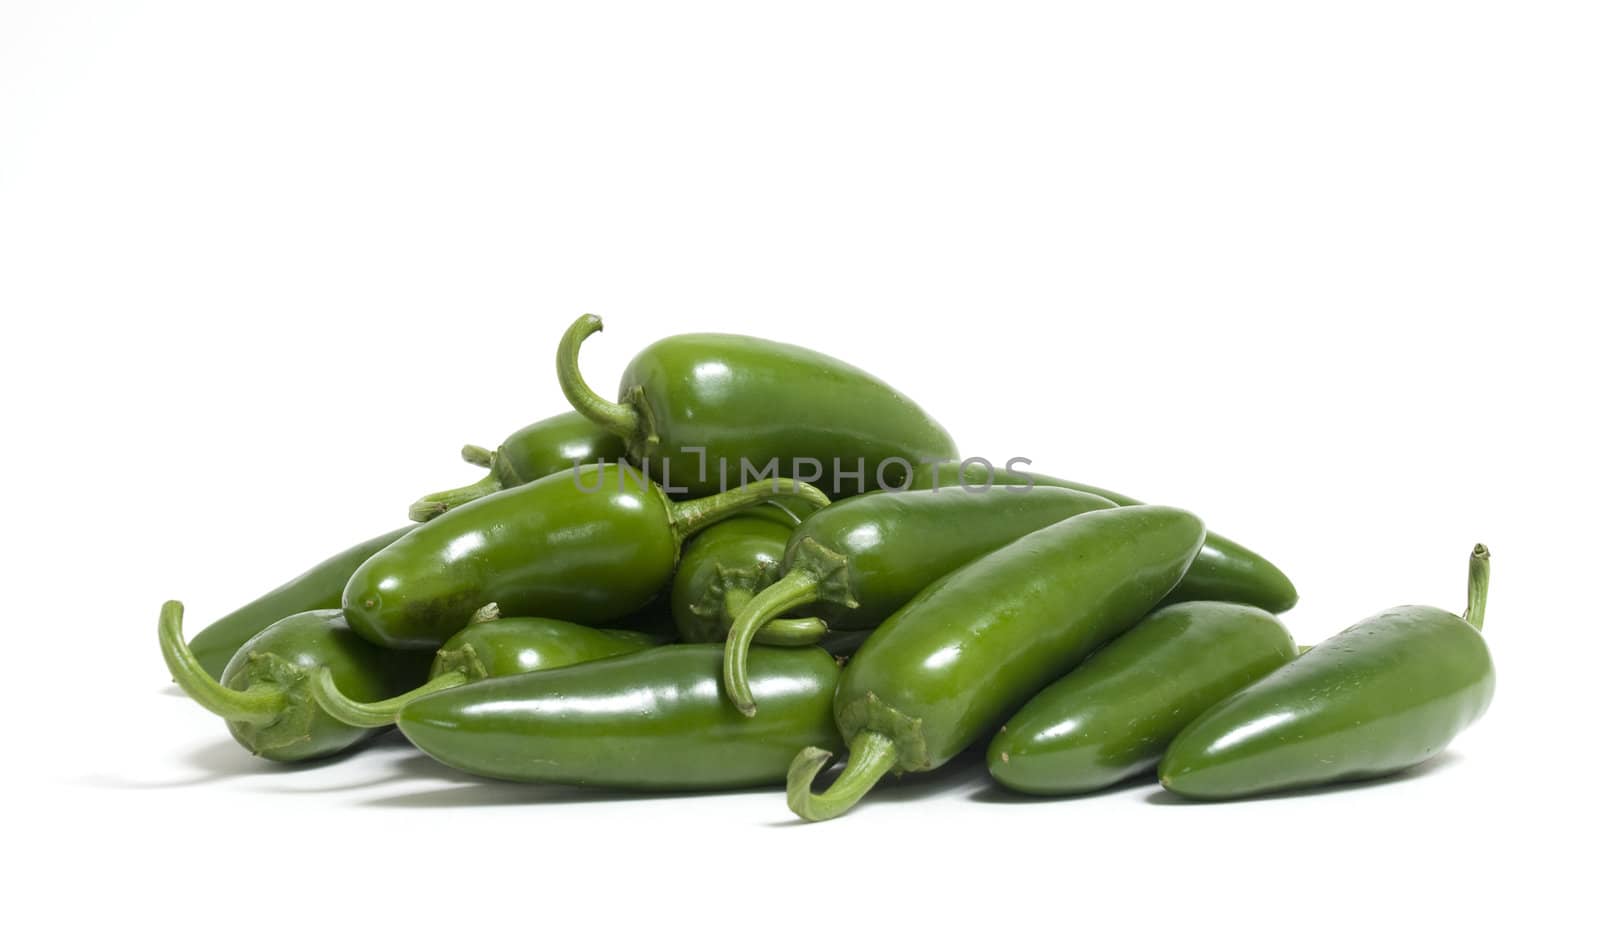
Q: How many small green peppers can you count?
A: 13